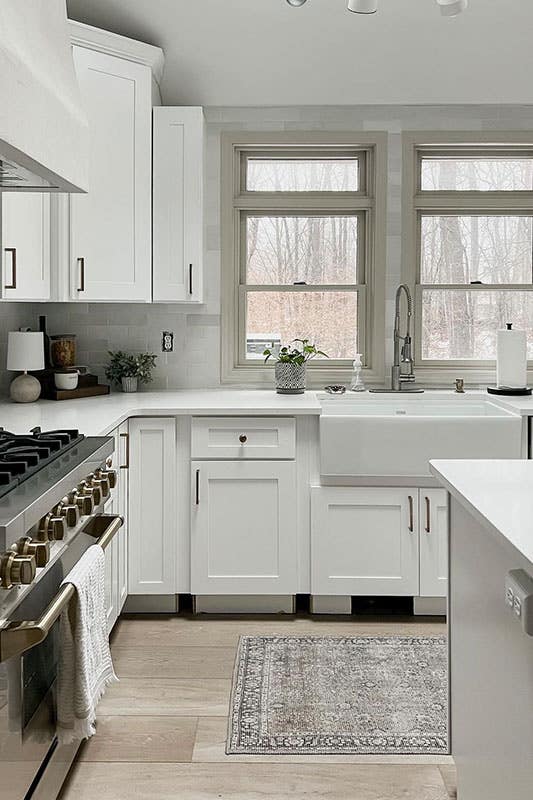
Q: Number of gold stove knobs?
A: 8